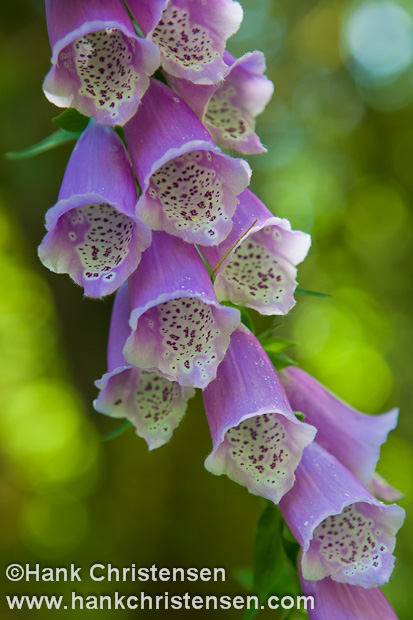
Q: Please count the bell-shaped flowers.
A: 12